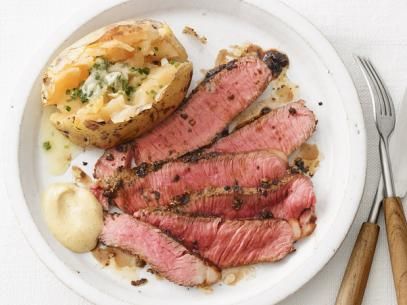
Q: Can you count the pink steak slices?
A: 6